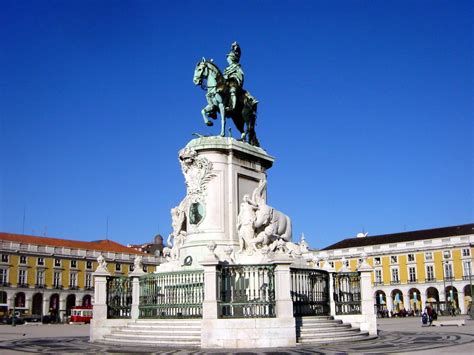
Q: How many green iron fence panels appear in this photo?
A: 5